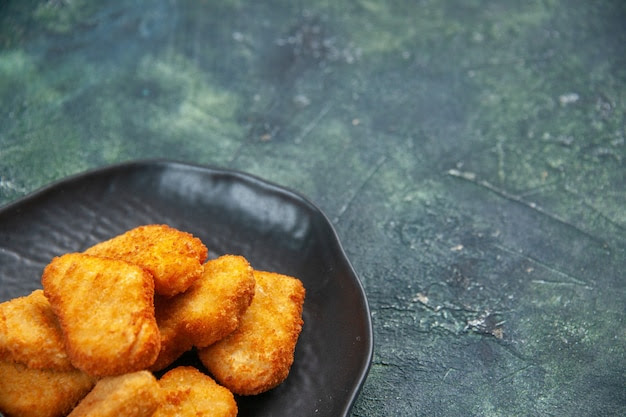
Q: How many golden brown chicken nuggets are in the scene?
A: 8